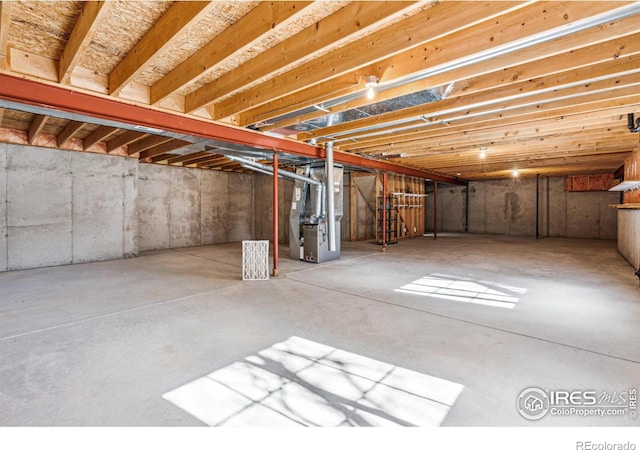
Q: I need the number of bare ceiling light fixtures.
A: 3